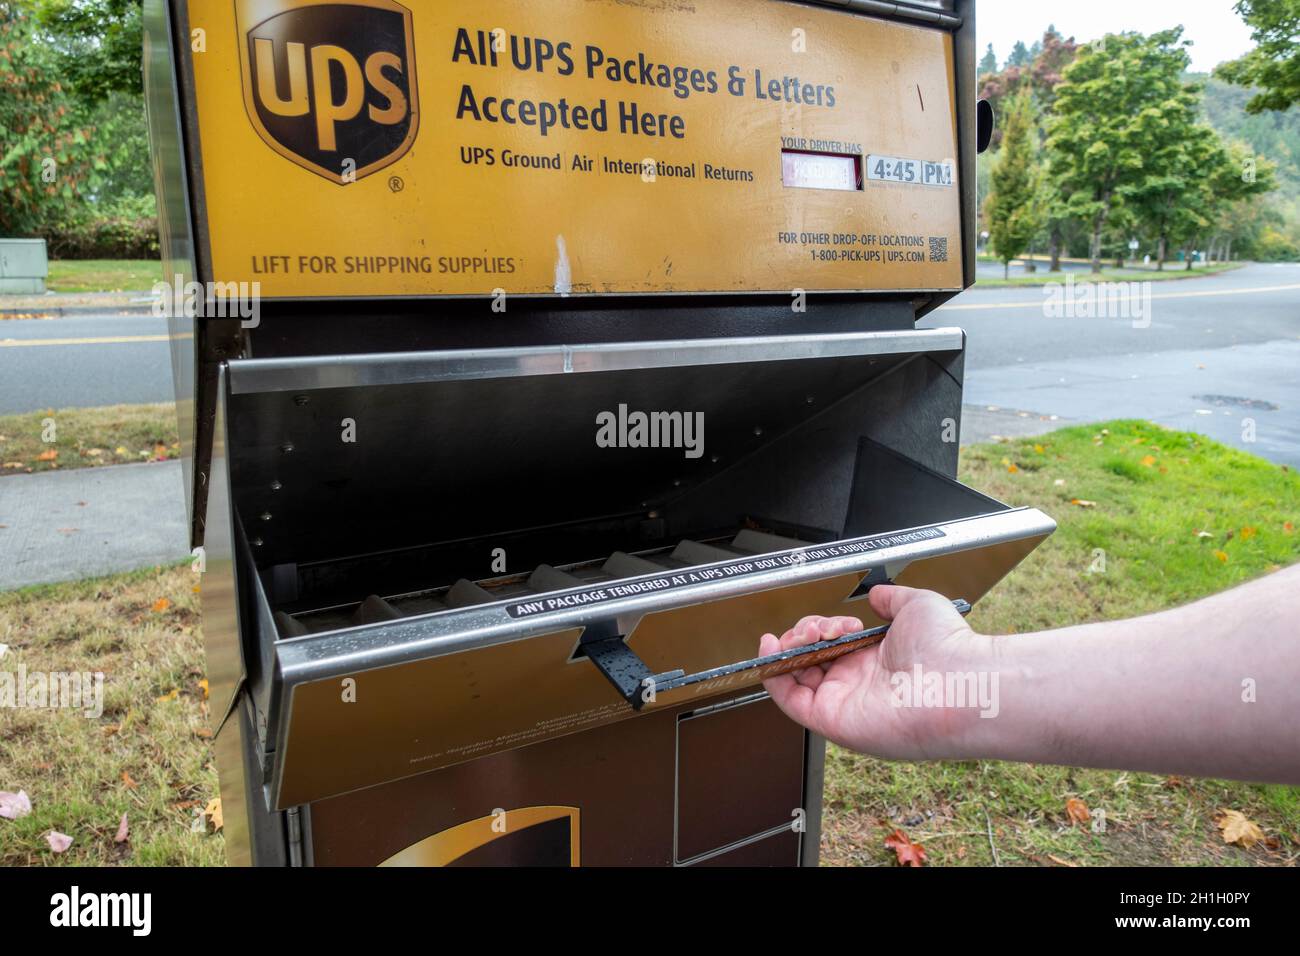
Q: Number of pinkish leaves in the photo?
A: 3